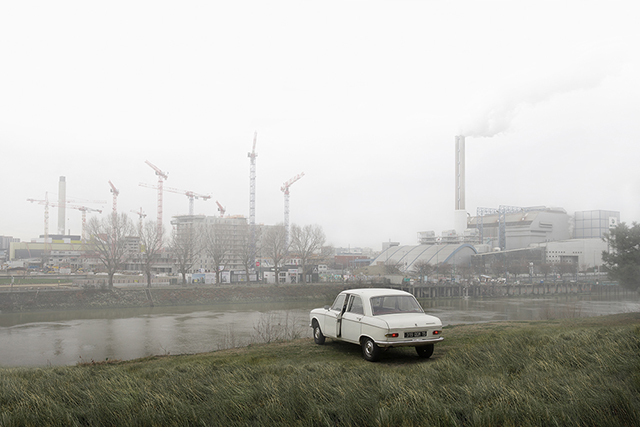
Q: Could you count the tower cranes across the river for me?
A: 9